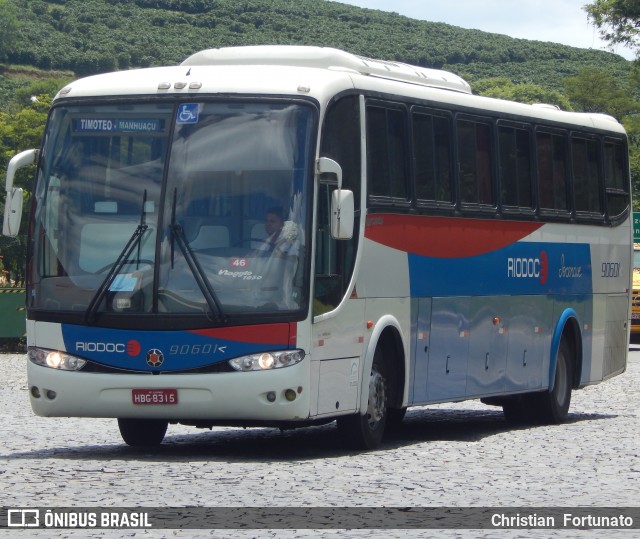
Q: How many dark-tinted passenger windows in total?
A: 7